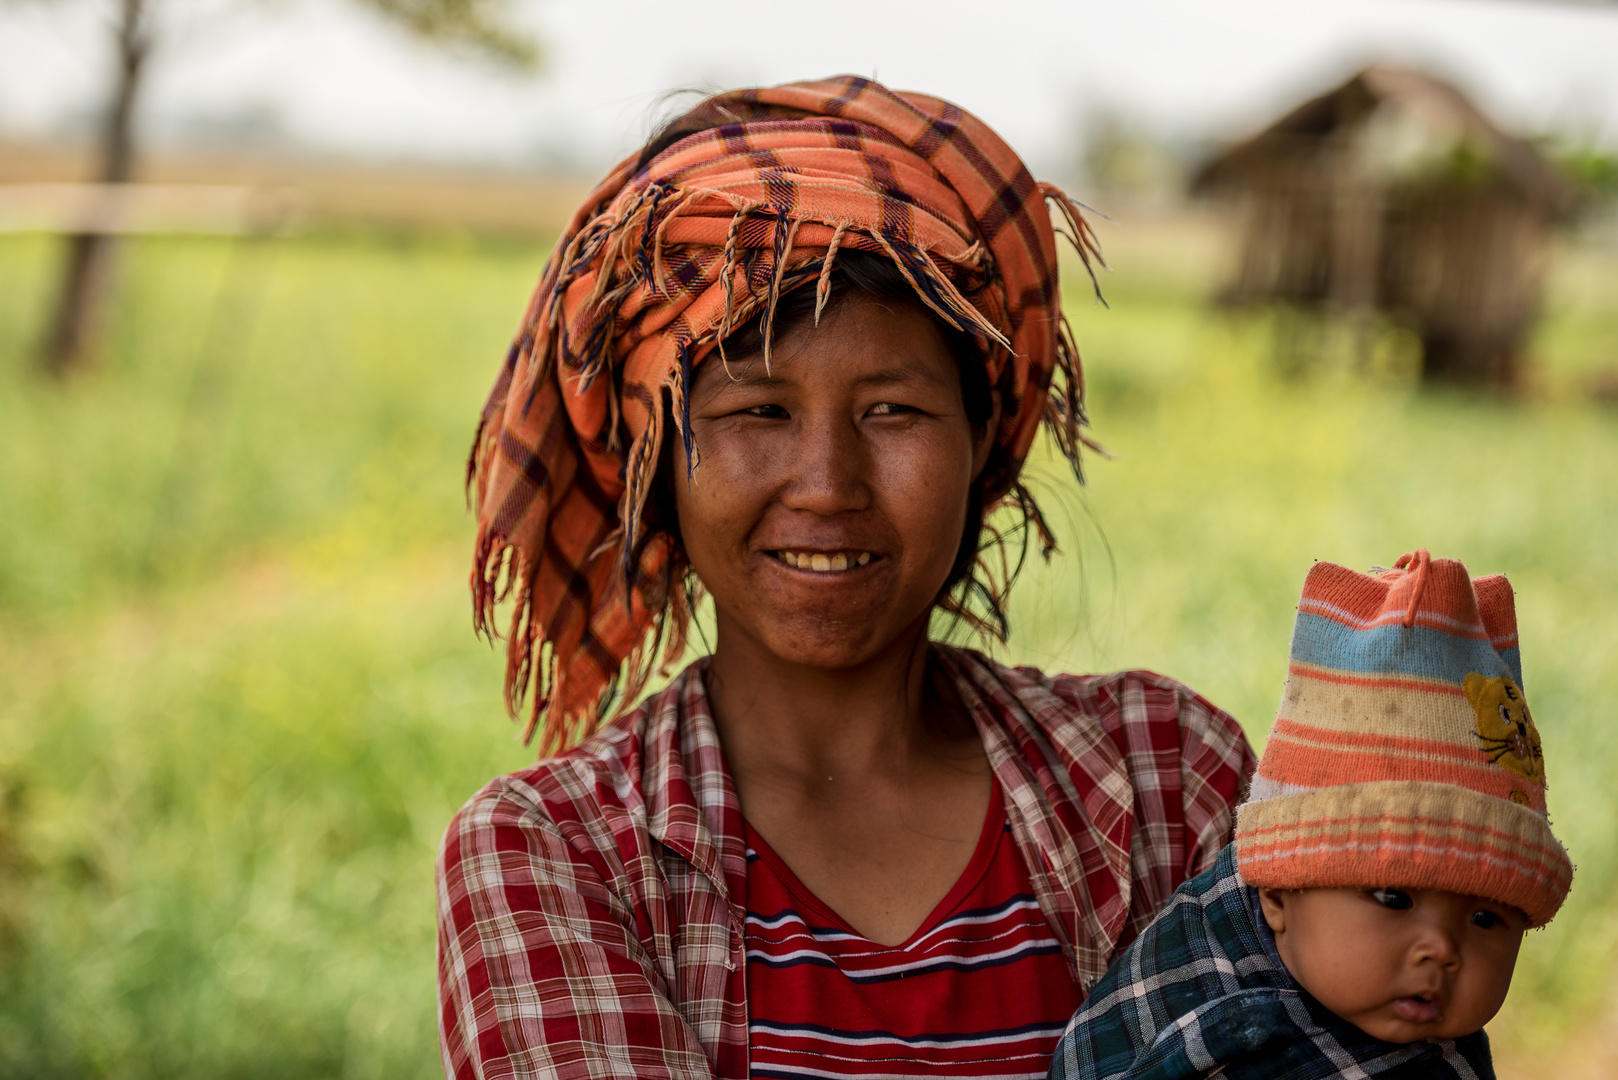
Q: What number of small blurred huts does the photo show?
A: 1